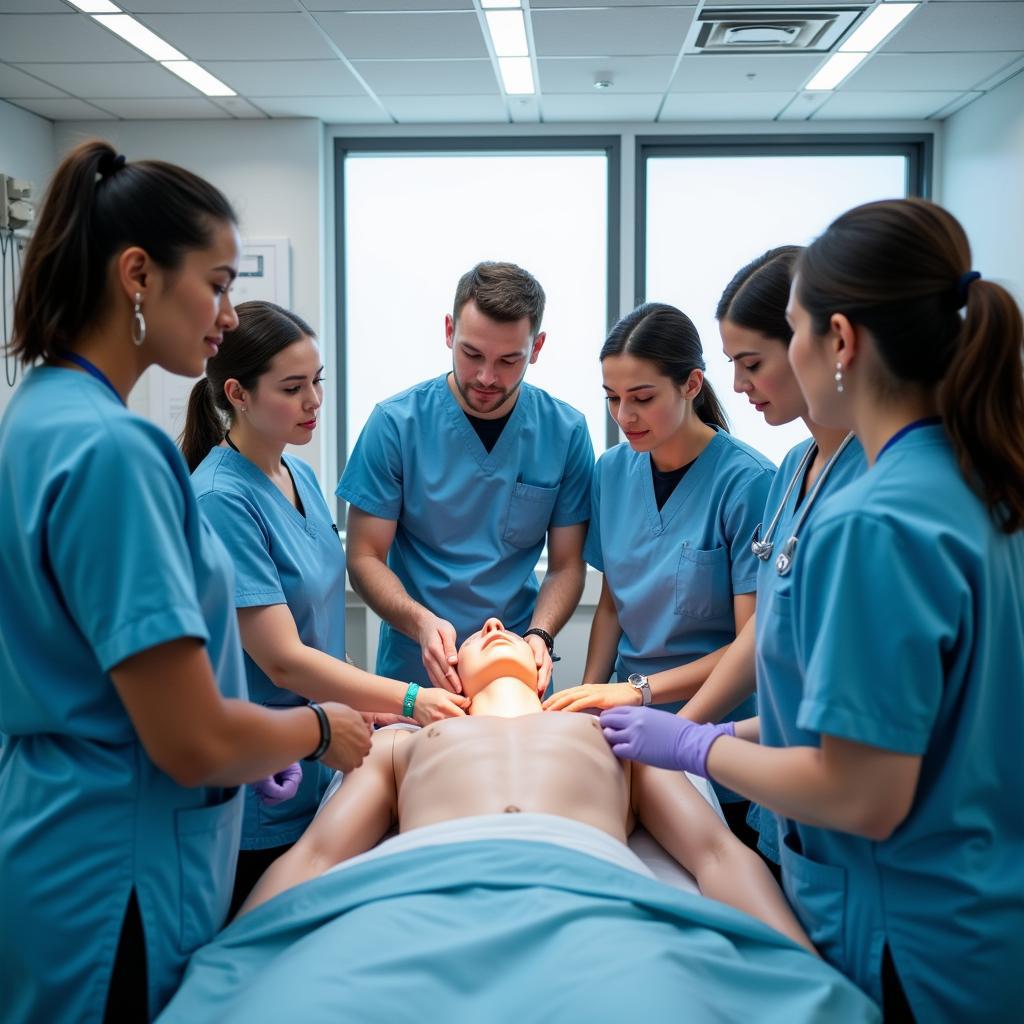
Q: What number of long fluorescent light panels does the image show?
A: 3